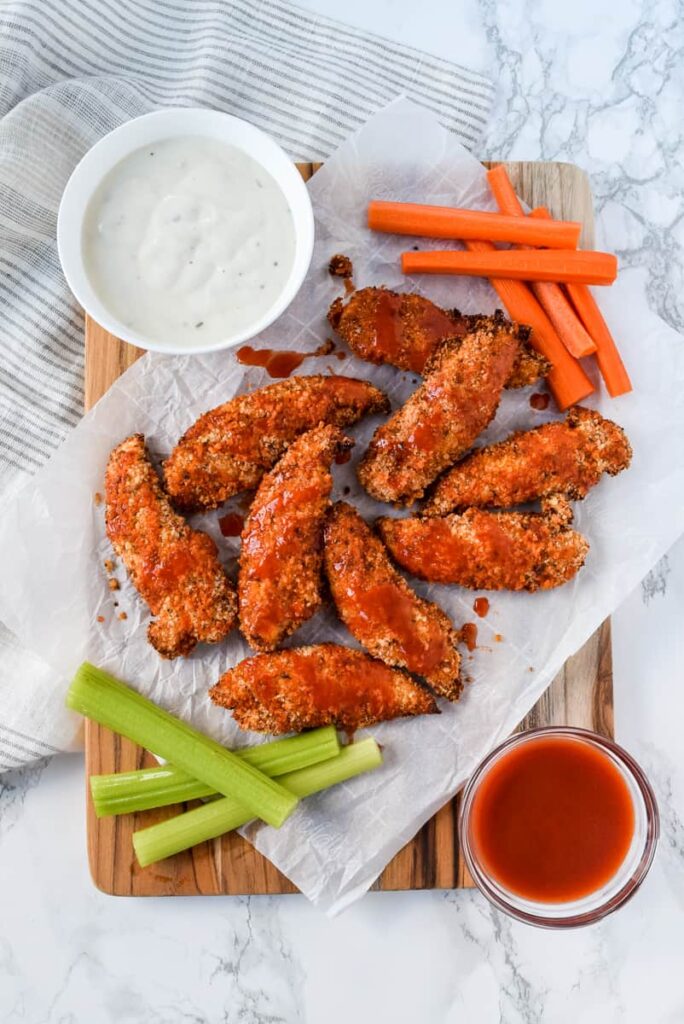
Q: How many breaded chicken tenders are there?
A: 9